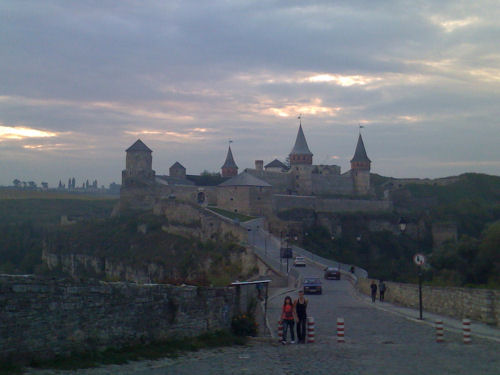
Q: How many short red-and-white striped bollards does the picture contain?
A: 5